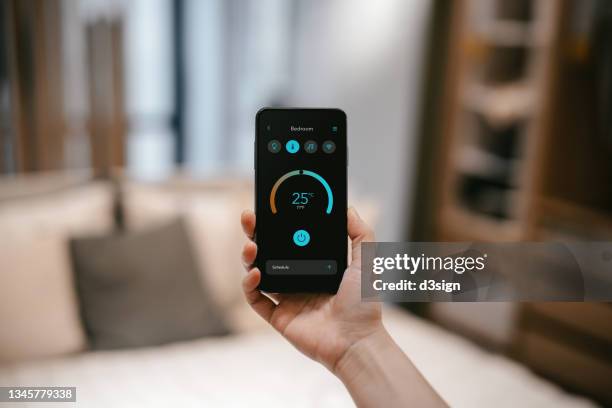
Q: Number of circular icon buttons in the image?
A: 5